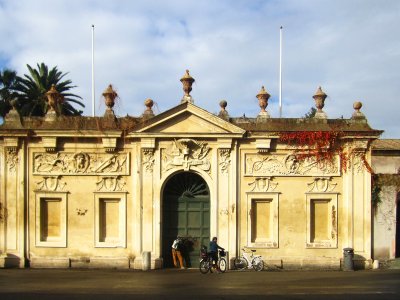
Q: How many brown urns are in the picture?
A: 5